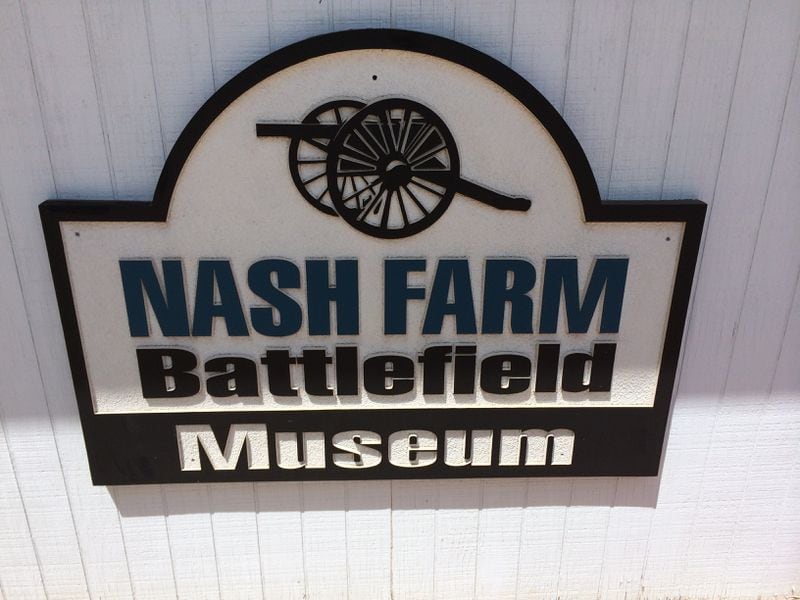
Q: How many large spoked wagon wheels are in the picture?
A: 2